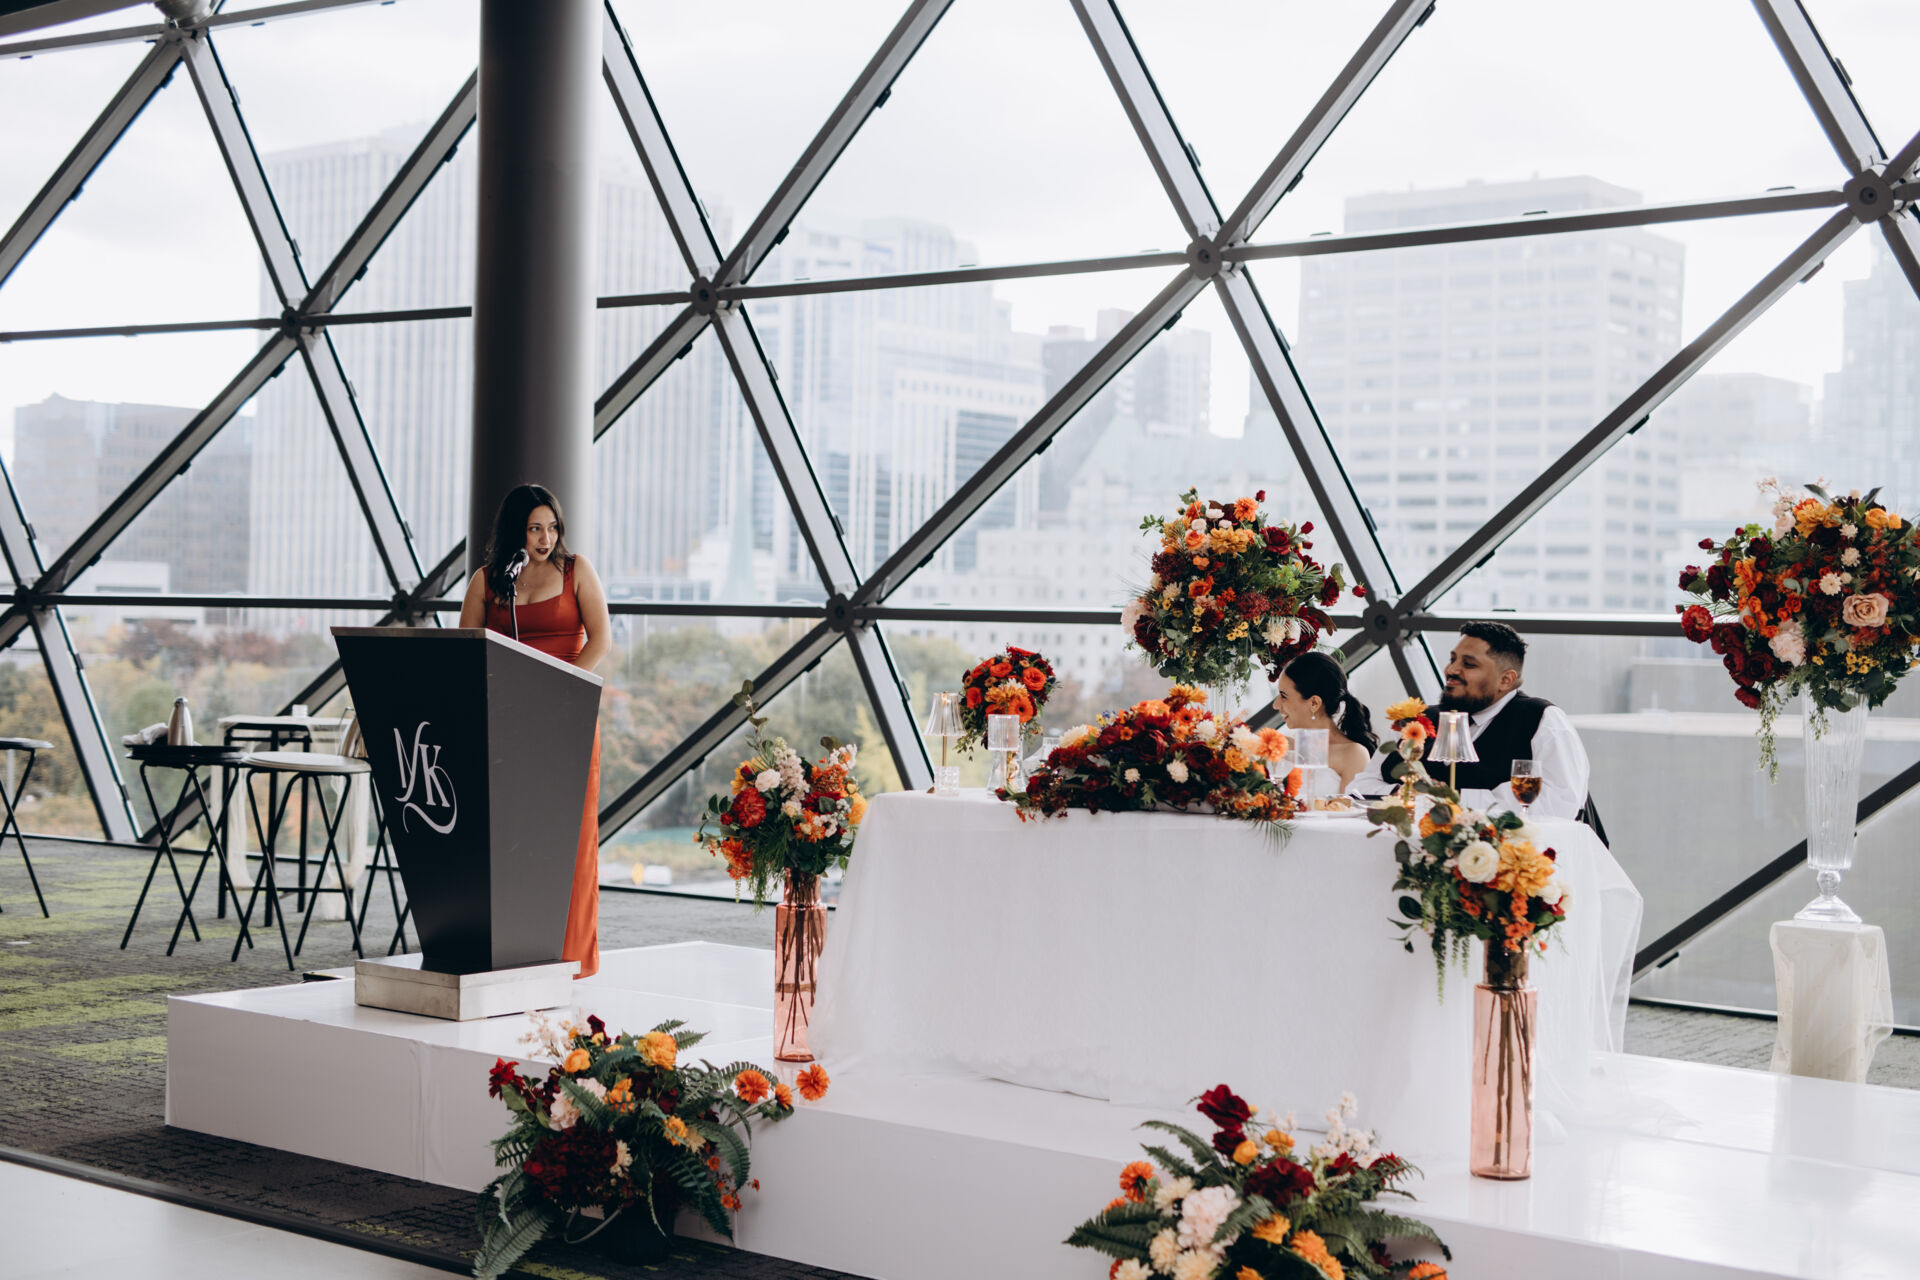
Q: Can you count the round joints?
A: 9